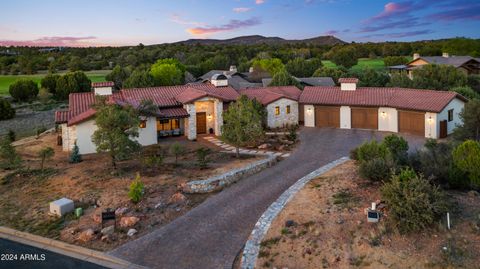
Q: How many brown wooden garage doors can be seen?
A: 3